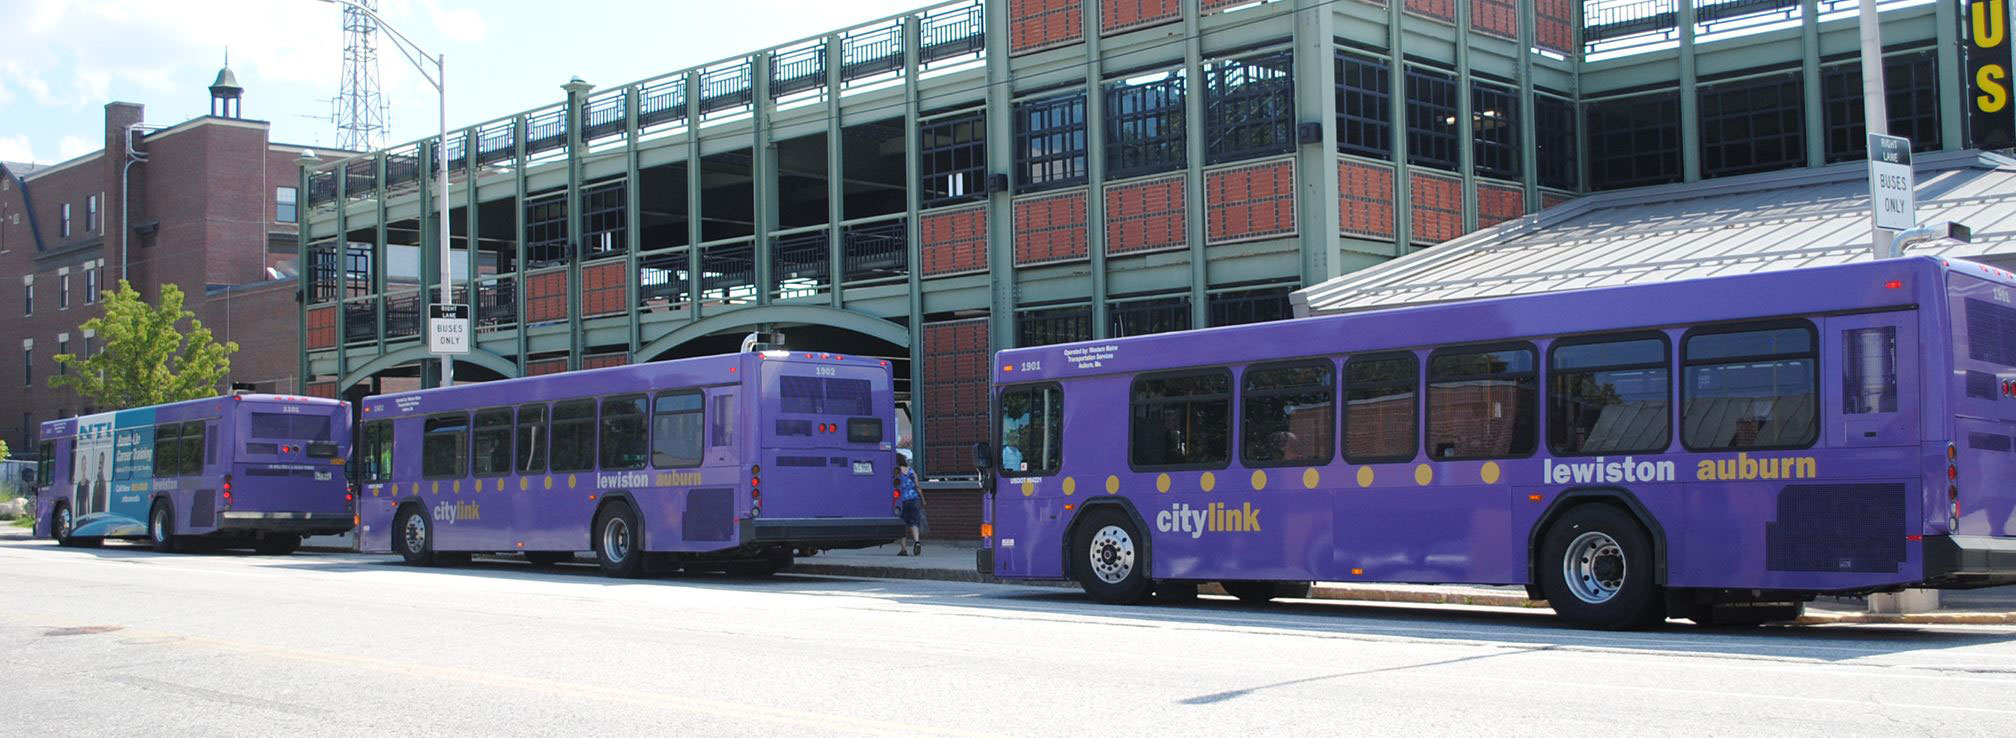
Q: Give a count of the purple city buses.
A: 3